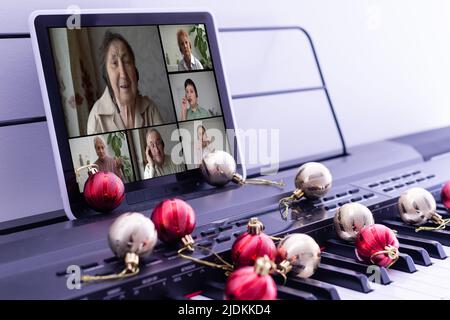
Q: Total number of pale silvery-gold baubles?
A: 6